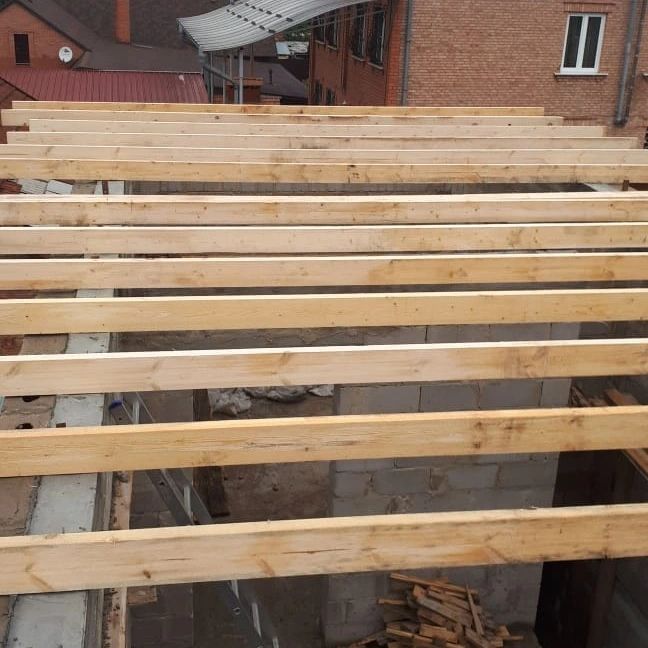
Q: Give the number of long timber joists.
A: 13